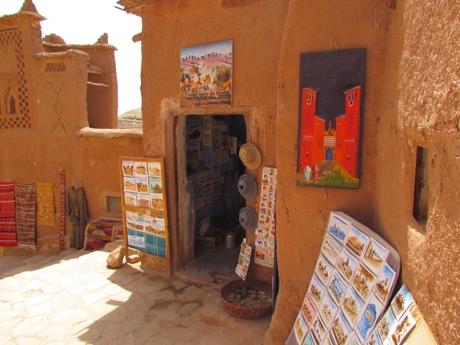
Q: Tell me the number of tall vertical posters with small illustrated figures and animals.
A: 1